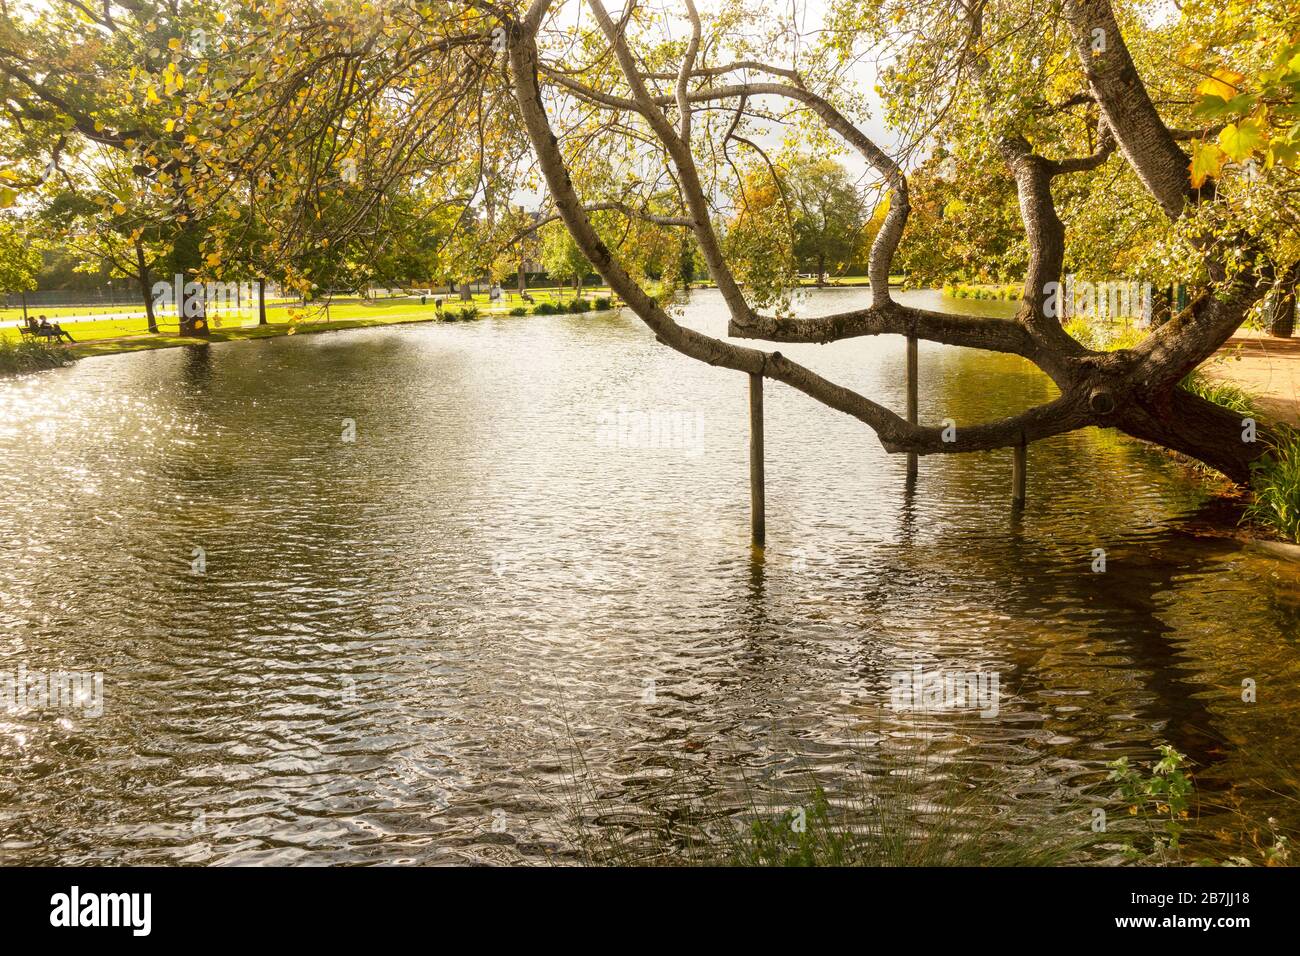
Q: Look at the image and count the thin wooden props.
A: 3